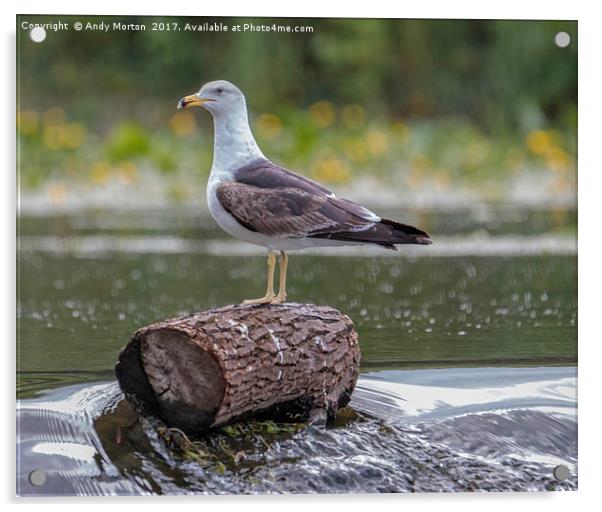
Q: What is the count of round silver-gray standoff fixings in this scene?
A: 4